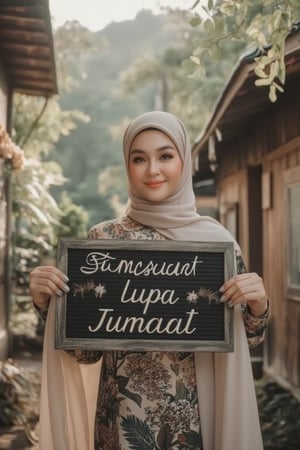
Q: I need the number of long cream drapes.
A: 2